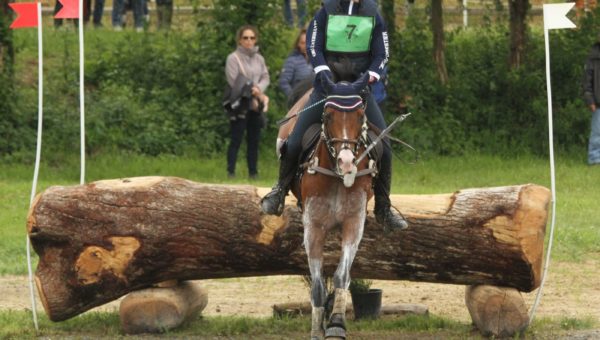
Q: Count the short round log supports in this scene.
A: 2